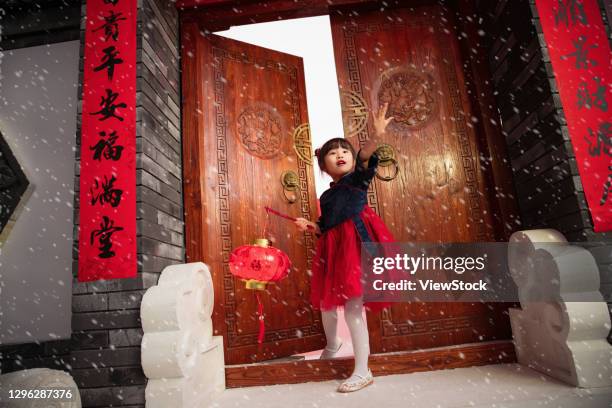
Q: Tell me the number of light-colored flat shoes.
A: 2